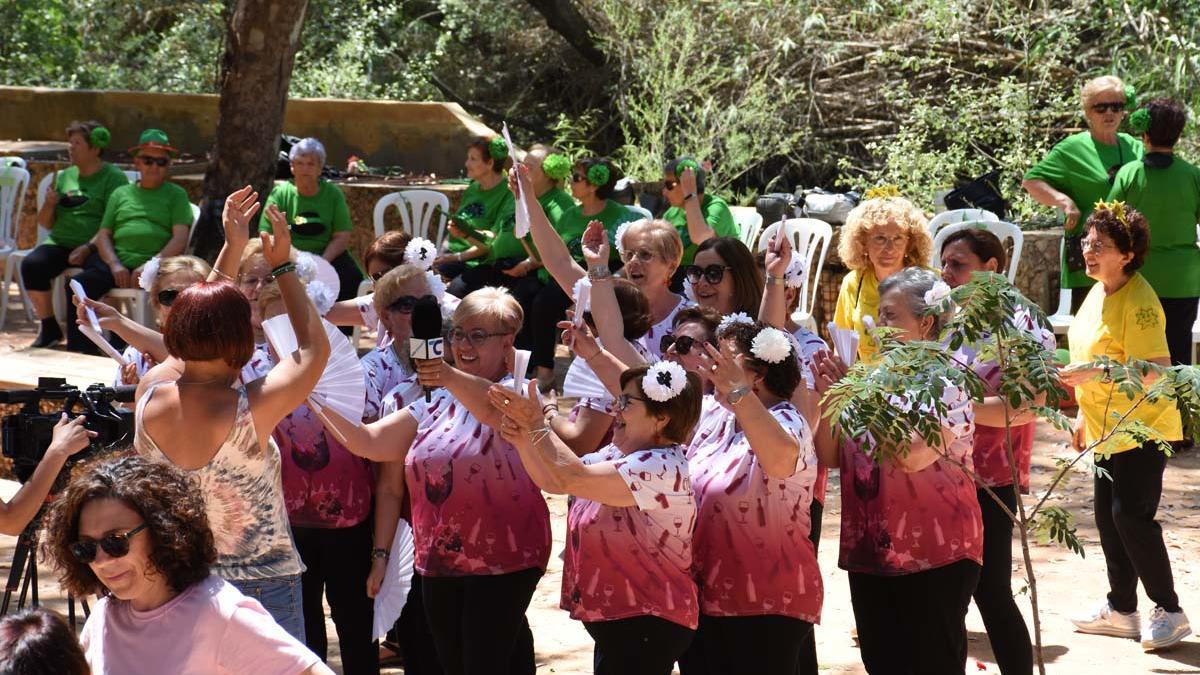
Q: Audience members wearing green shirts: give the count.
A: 9